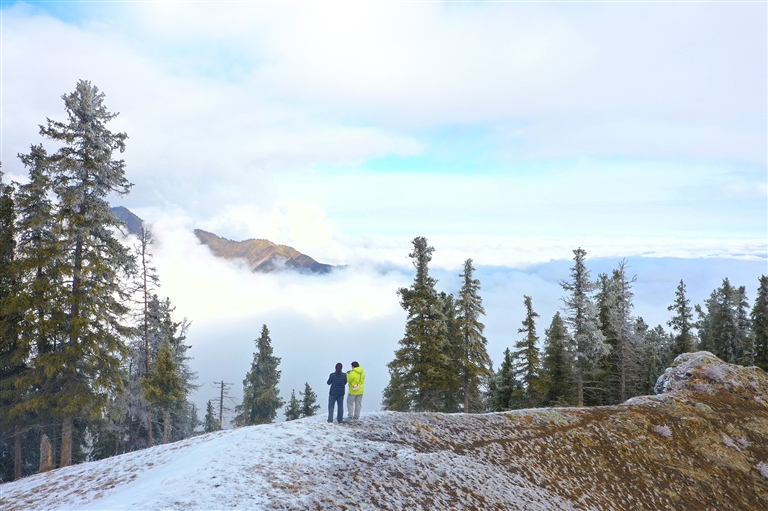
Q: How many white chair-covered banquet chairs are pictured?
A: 0